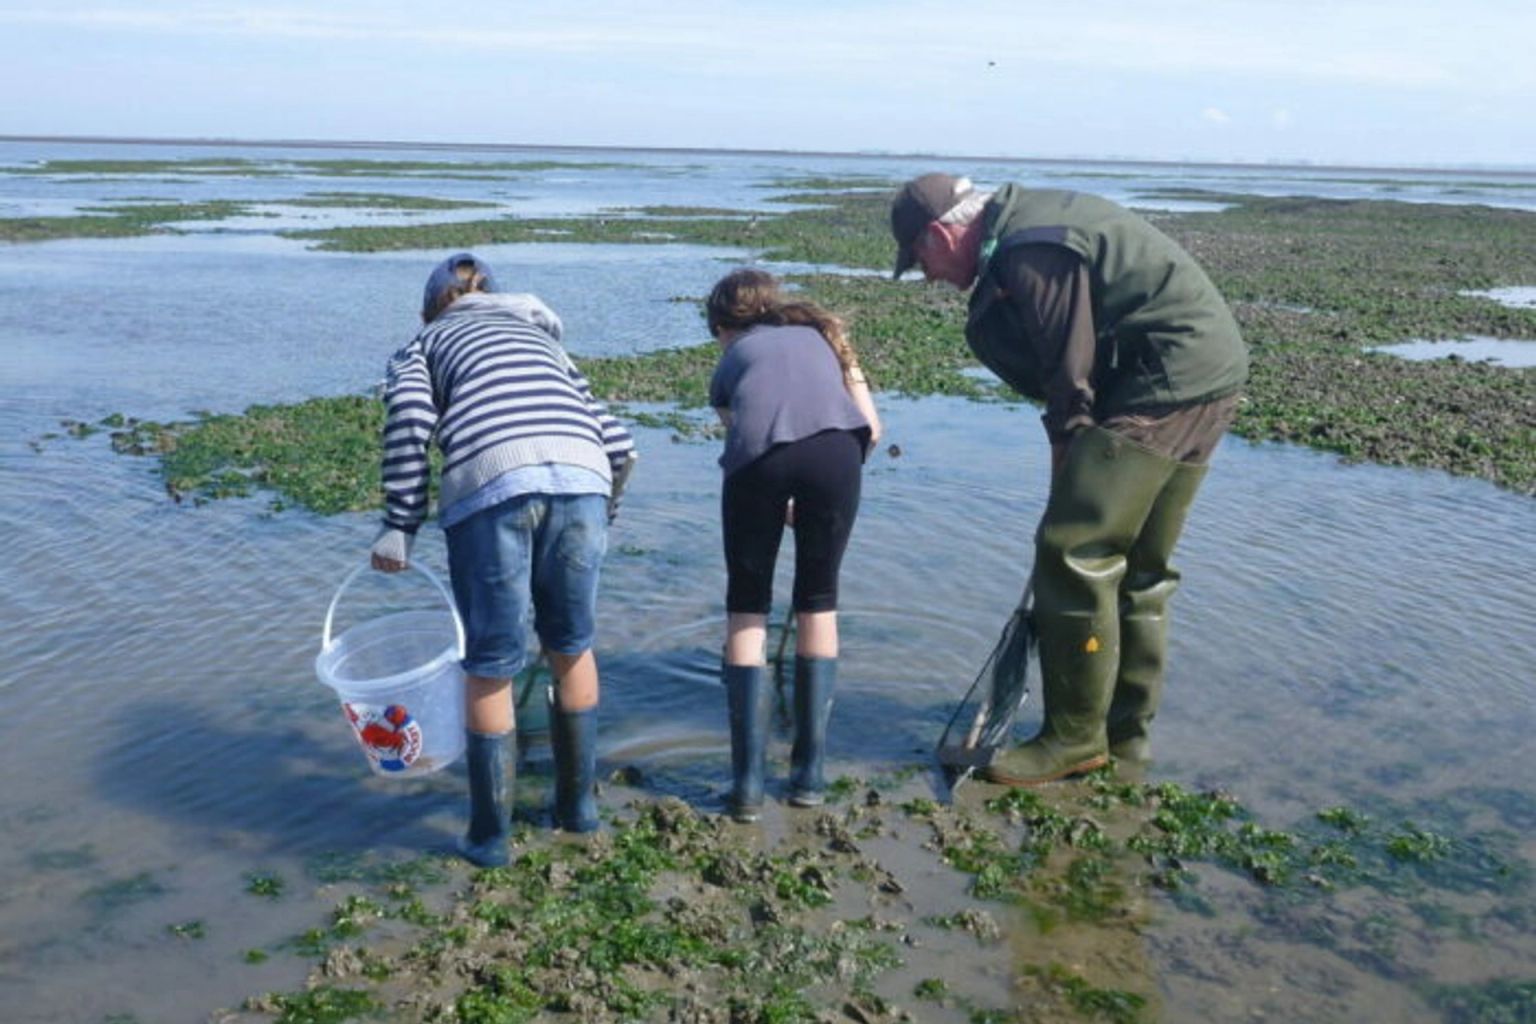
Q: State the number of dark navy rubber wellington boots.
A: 4